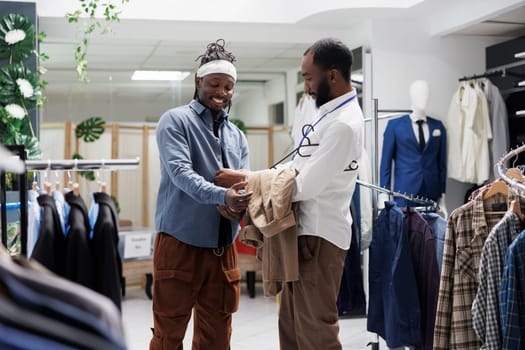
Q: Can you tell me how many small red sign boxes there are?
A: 1